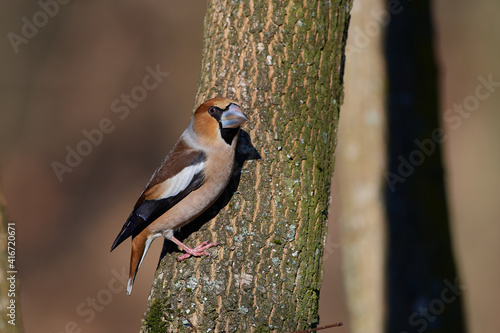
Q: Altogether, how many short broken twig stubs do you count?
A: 1